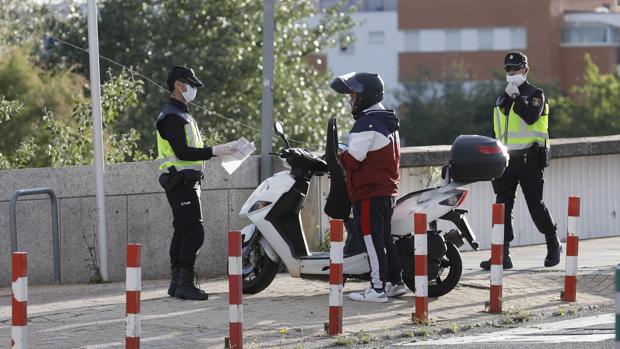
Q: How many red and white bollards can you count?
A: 7